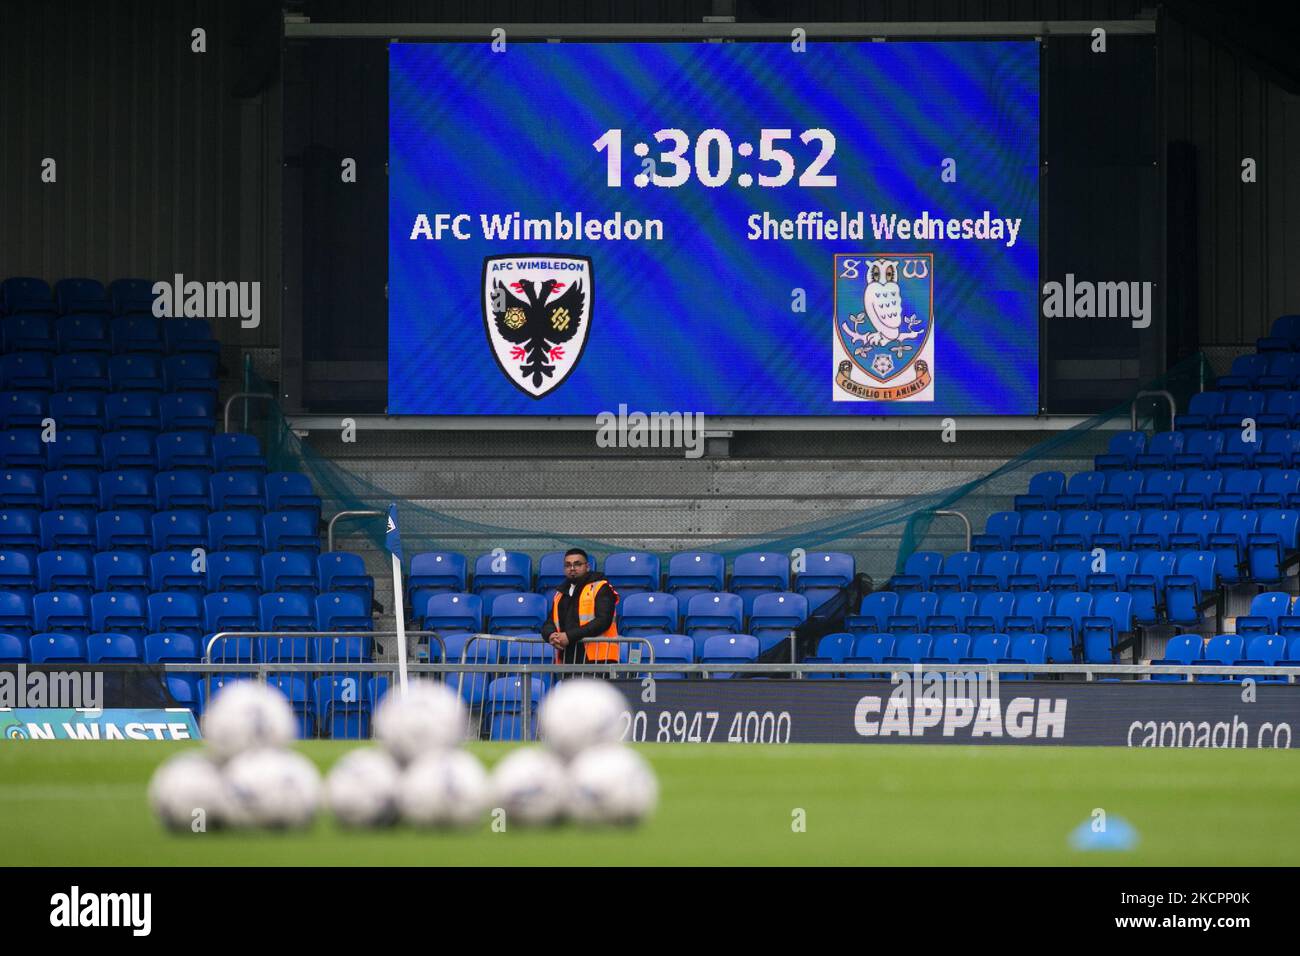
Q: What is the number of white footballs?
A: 9